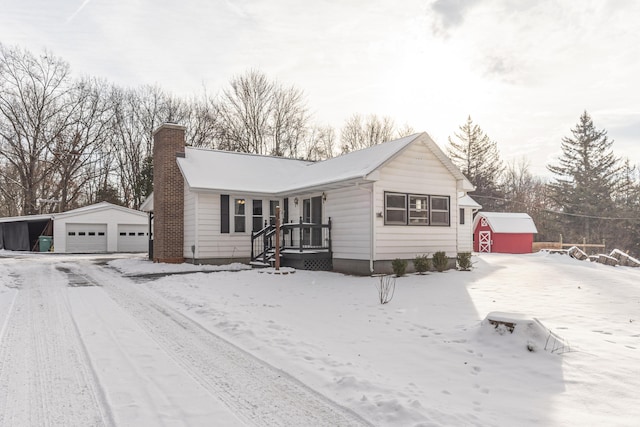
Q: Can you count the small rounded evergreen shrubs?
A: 4